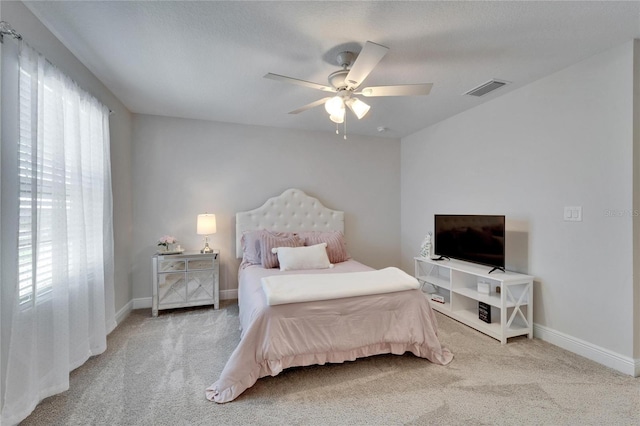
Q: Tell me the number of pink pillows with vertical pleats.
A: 2